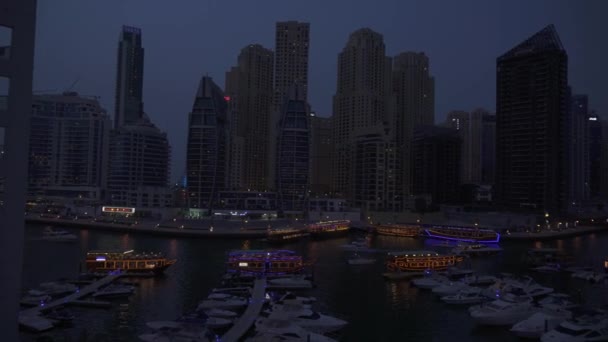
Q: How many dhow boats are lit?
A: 7